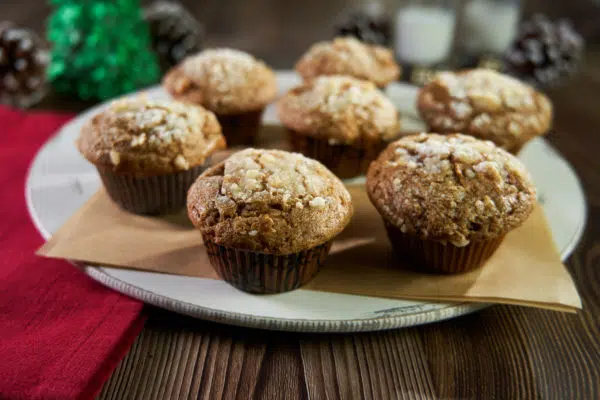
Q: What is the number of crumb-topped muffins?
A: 7